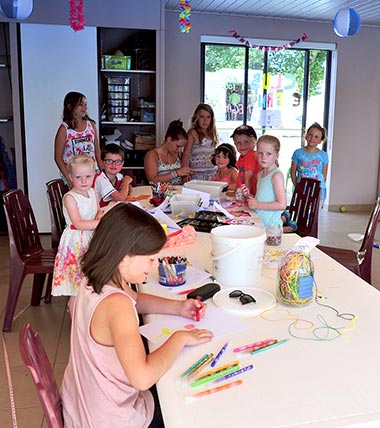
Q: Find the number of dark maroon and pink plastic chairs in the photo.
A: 5